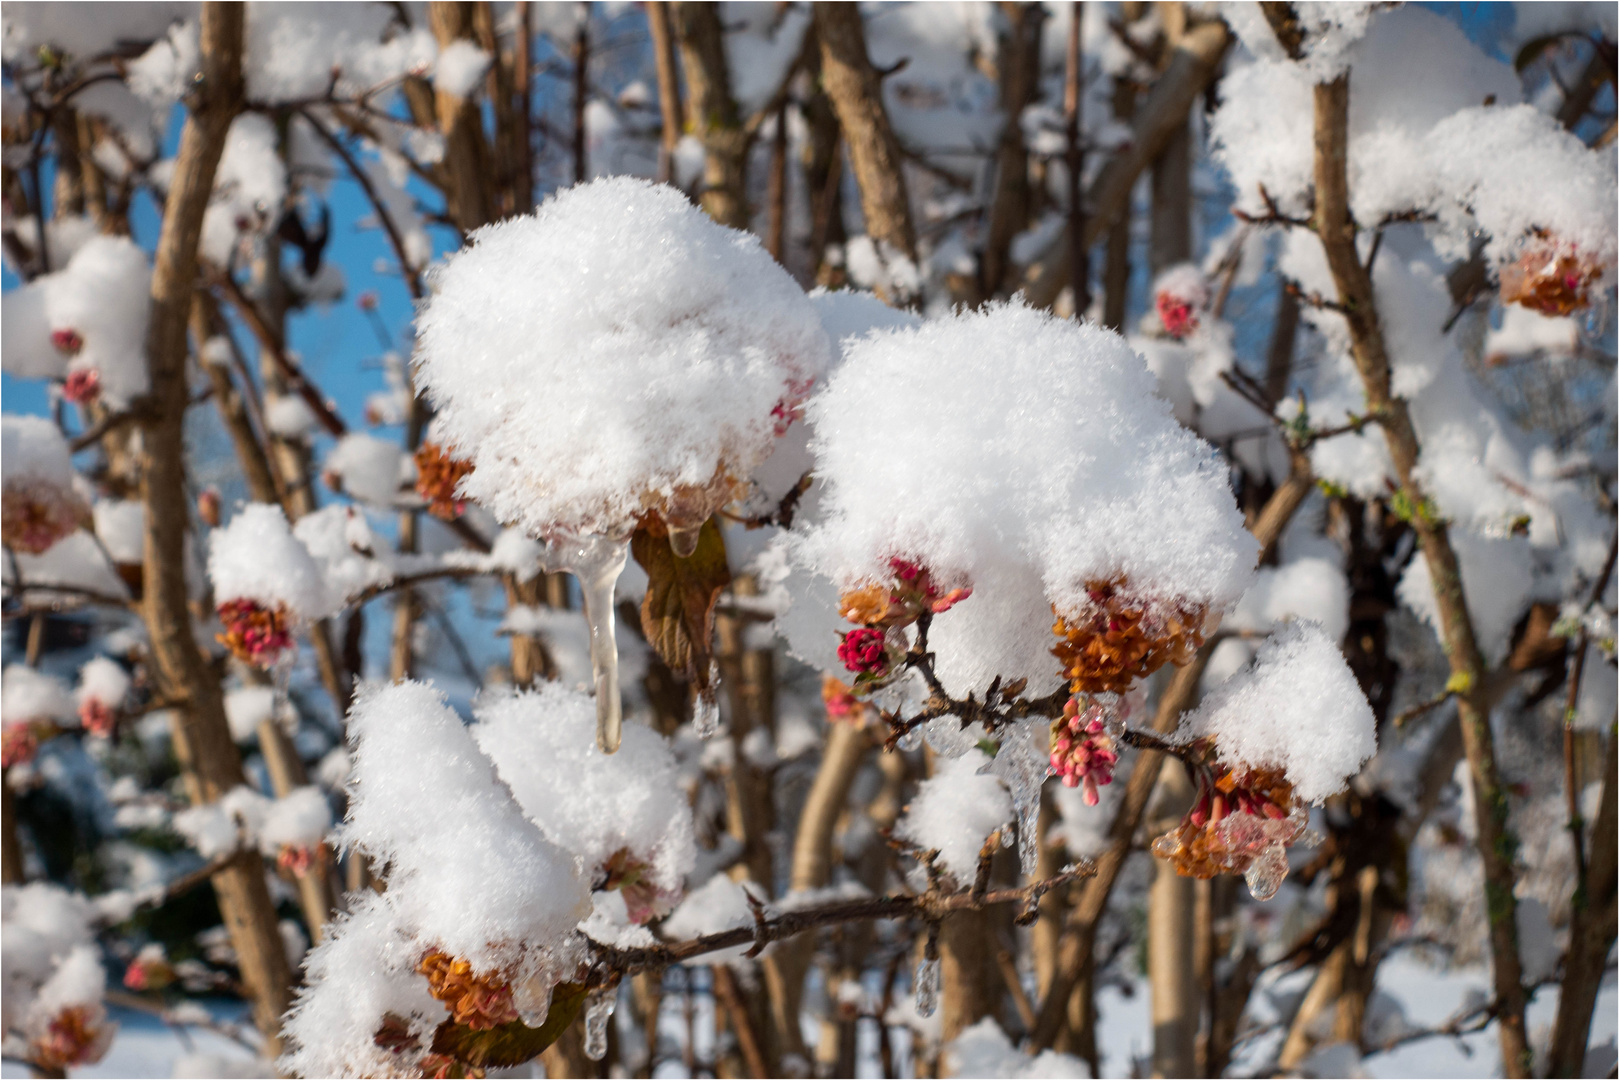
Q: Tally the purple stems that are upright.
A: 0